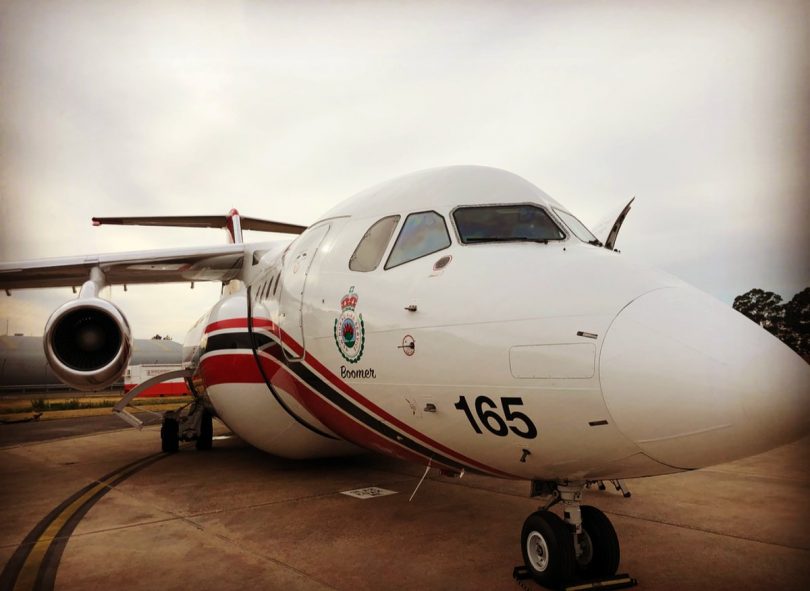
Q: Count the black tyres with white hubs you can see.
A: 2